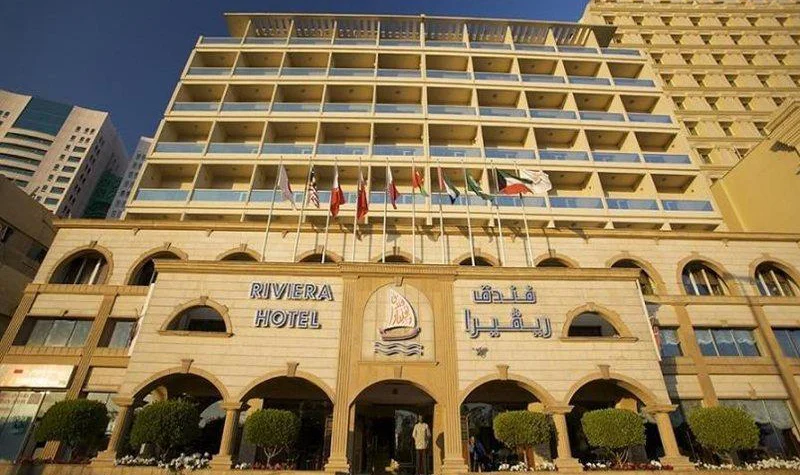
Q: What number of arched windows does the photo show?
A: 12